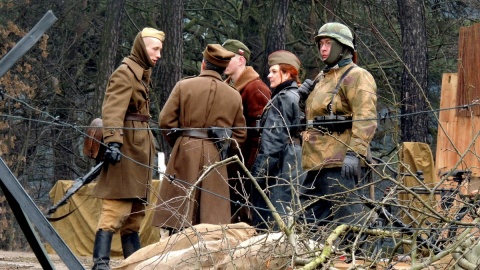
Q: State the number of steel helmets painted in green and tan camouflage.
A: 1